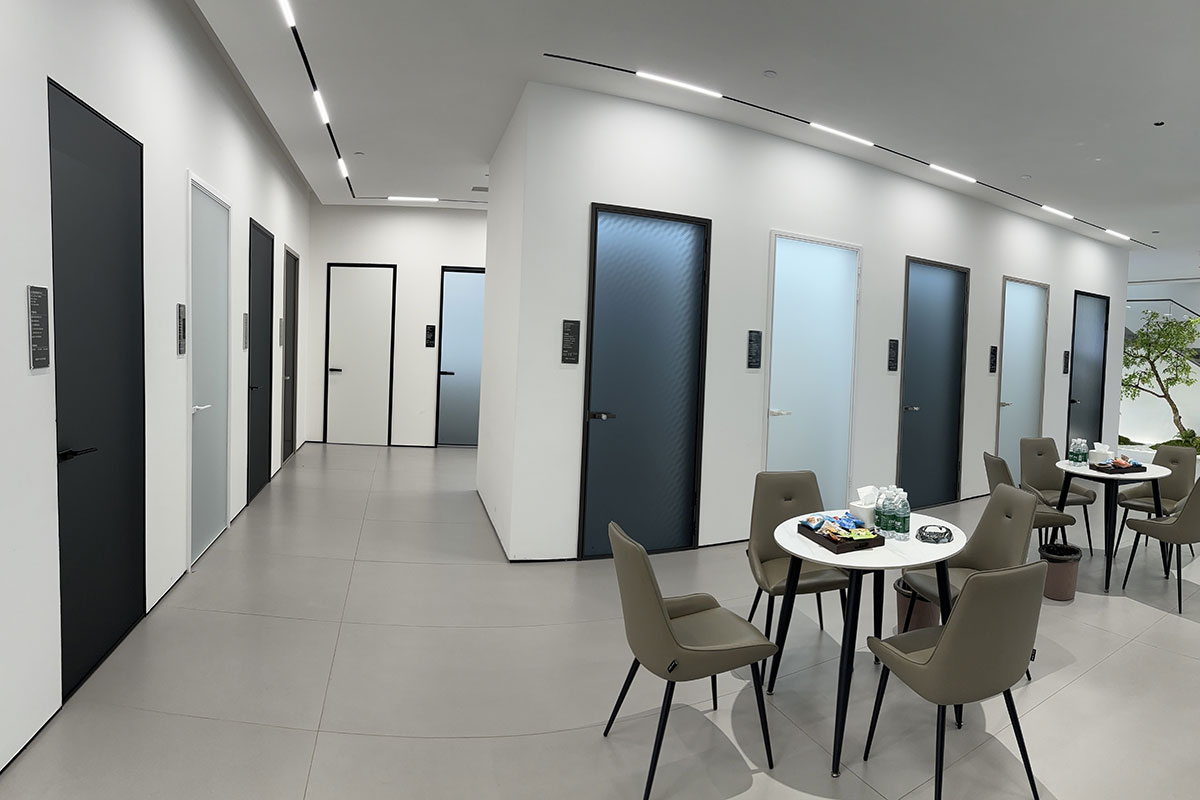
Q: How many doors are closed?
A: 11